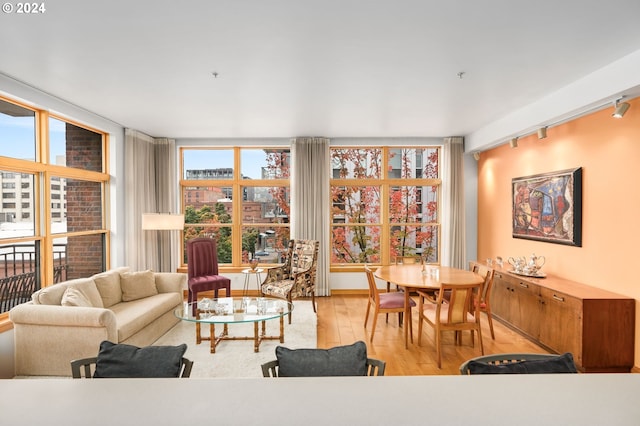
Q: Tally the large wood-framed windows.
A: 3